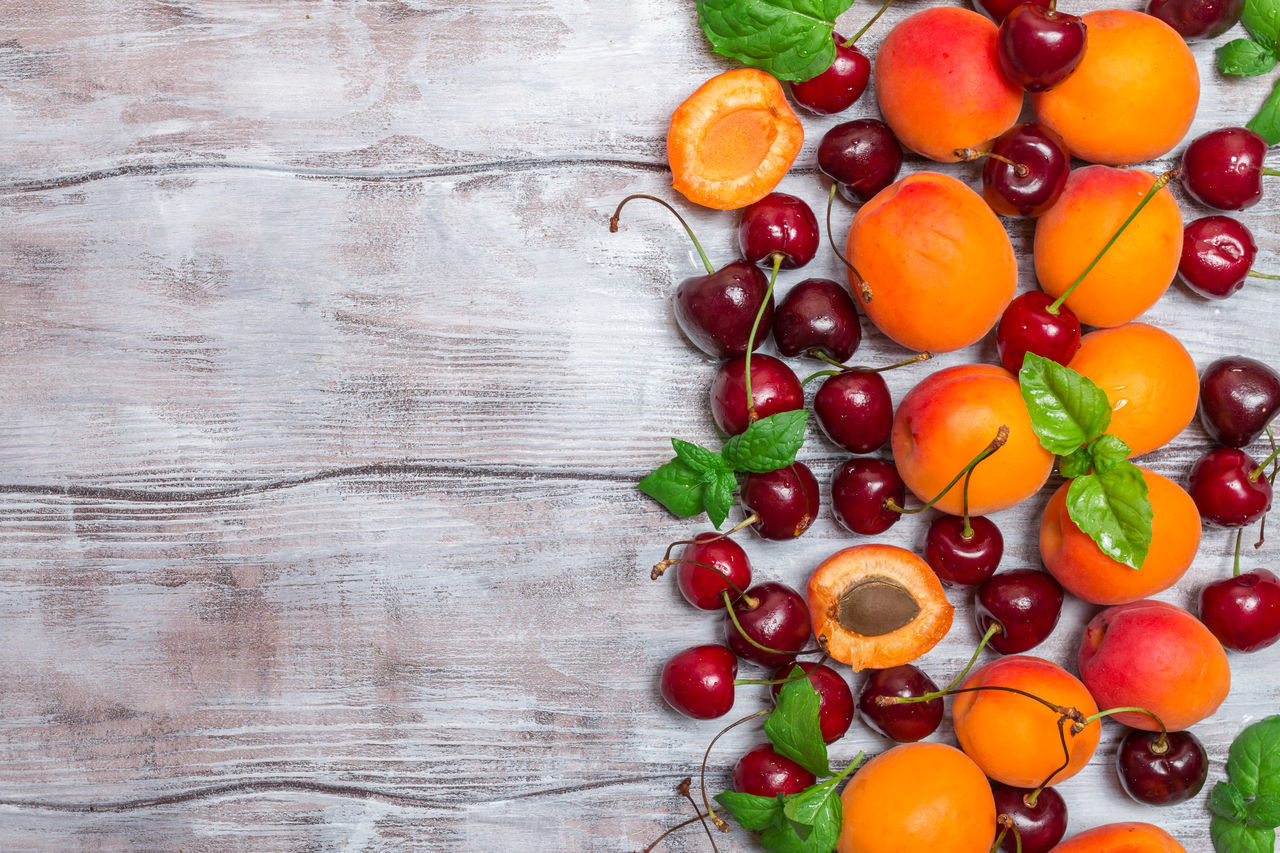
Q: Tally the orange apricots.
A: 13